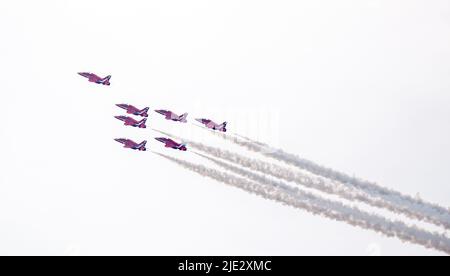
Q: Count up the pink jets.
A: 7